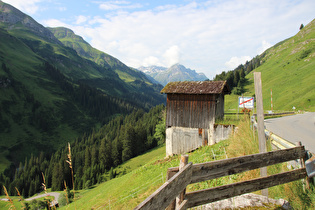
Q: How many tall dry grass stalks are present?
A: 5